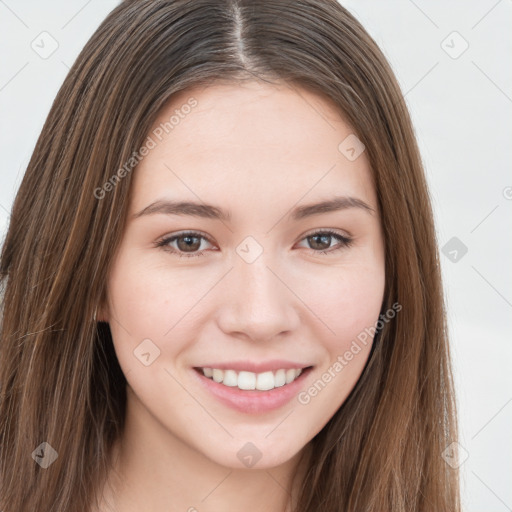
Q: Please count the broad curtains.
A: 0